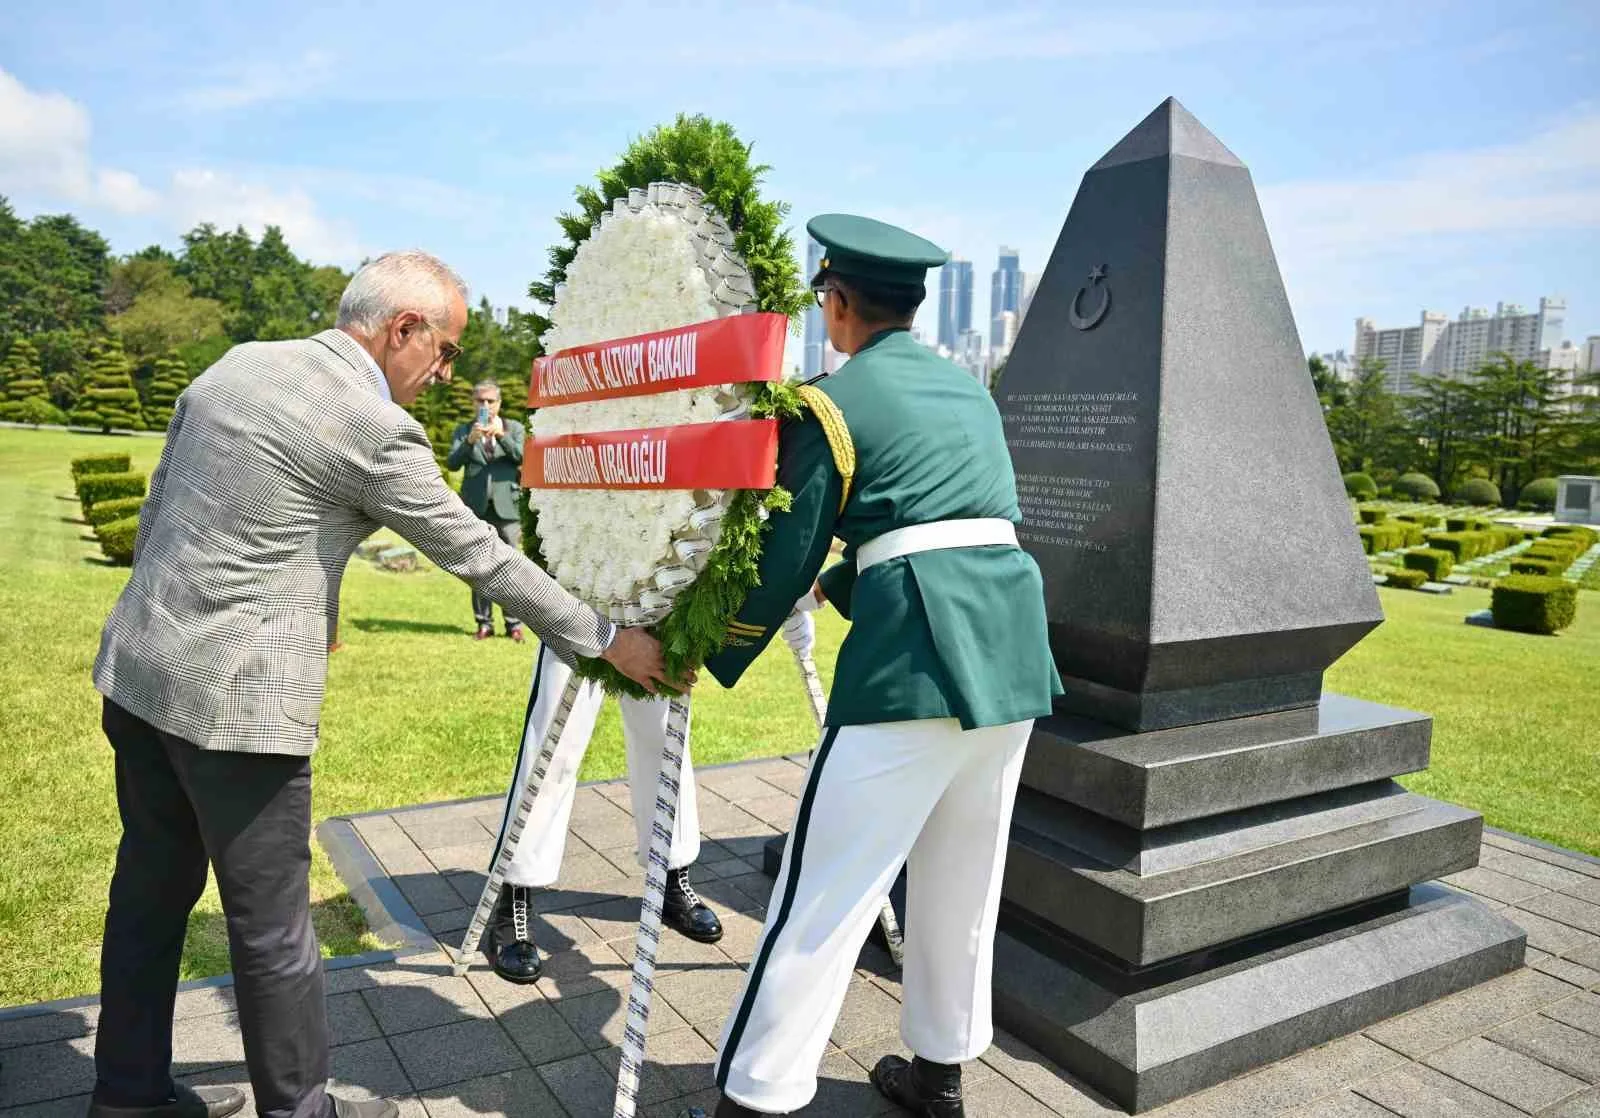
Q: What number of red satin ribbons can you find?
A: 2